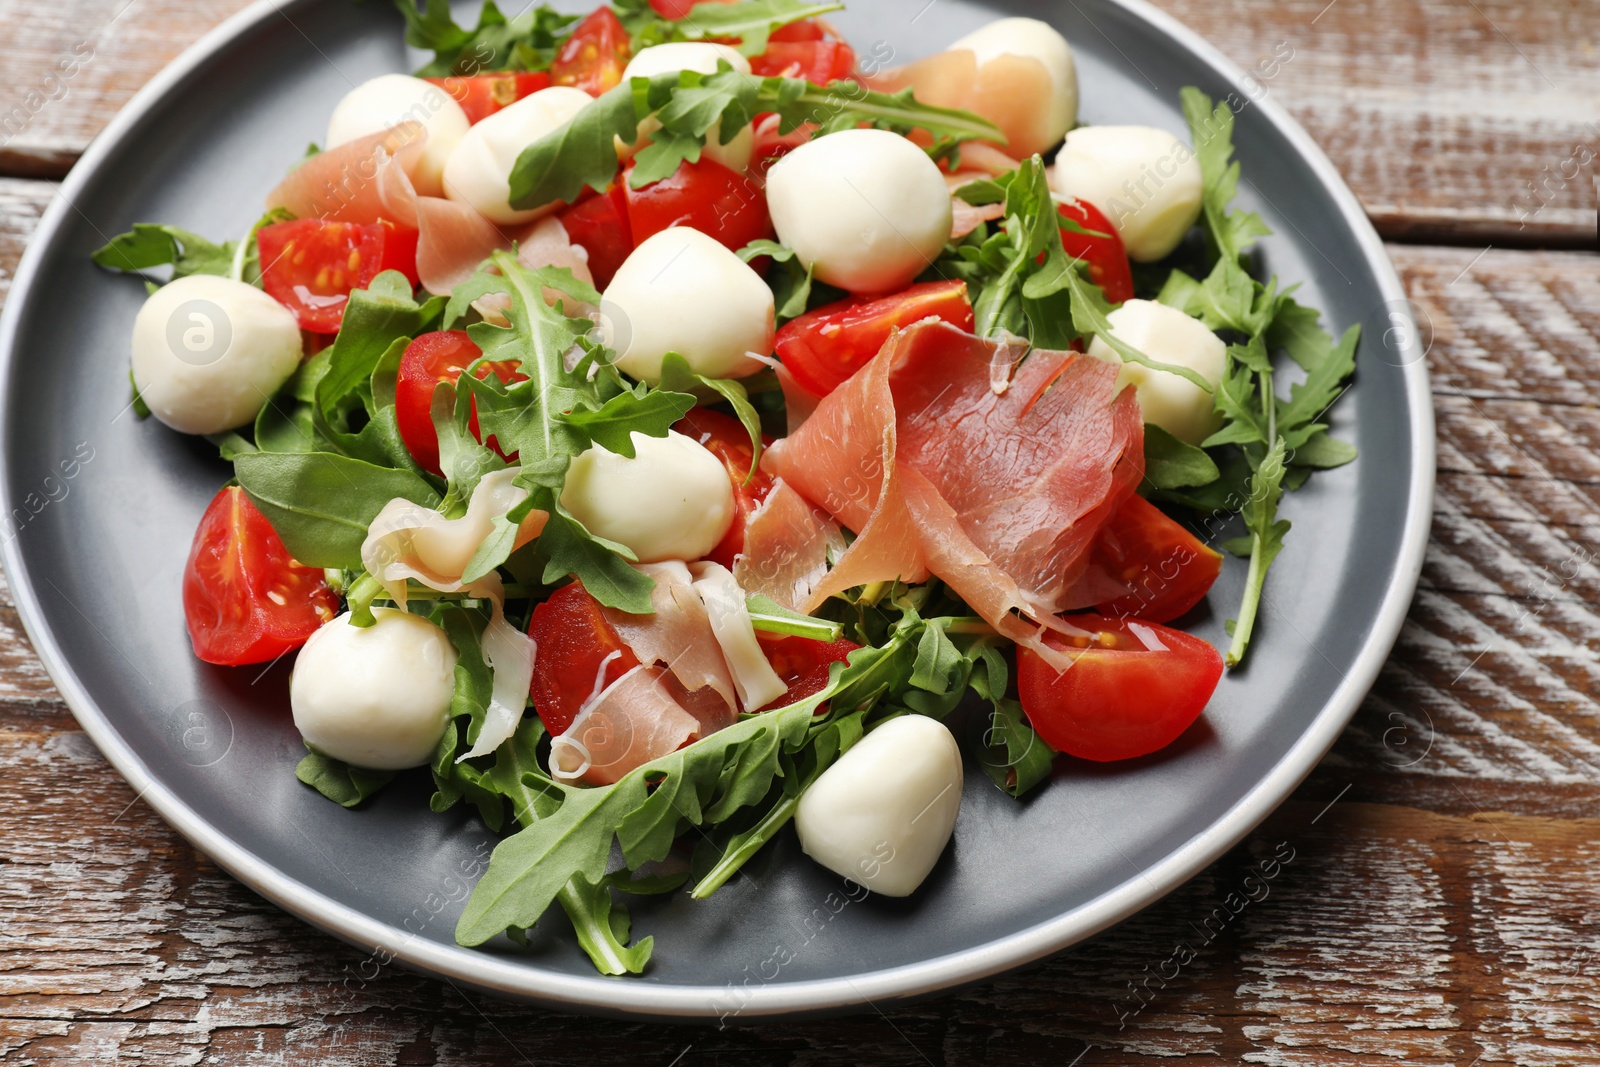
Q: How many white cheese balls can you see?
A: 12